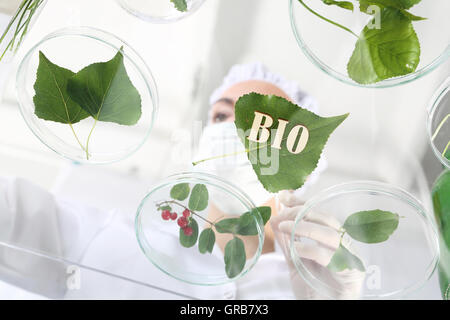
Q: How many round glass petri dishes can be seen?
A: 6